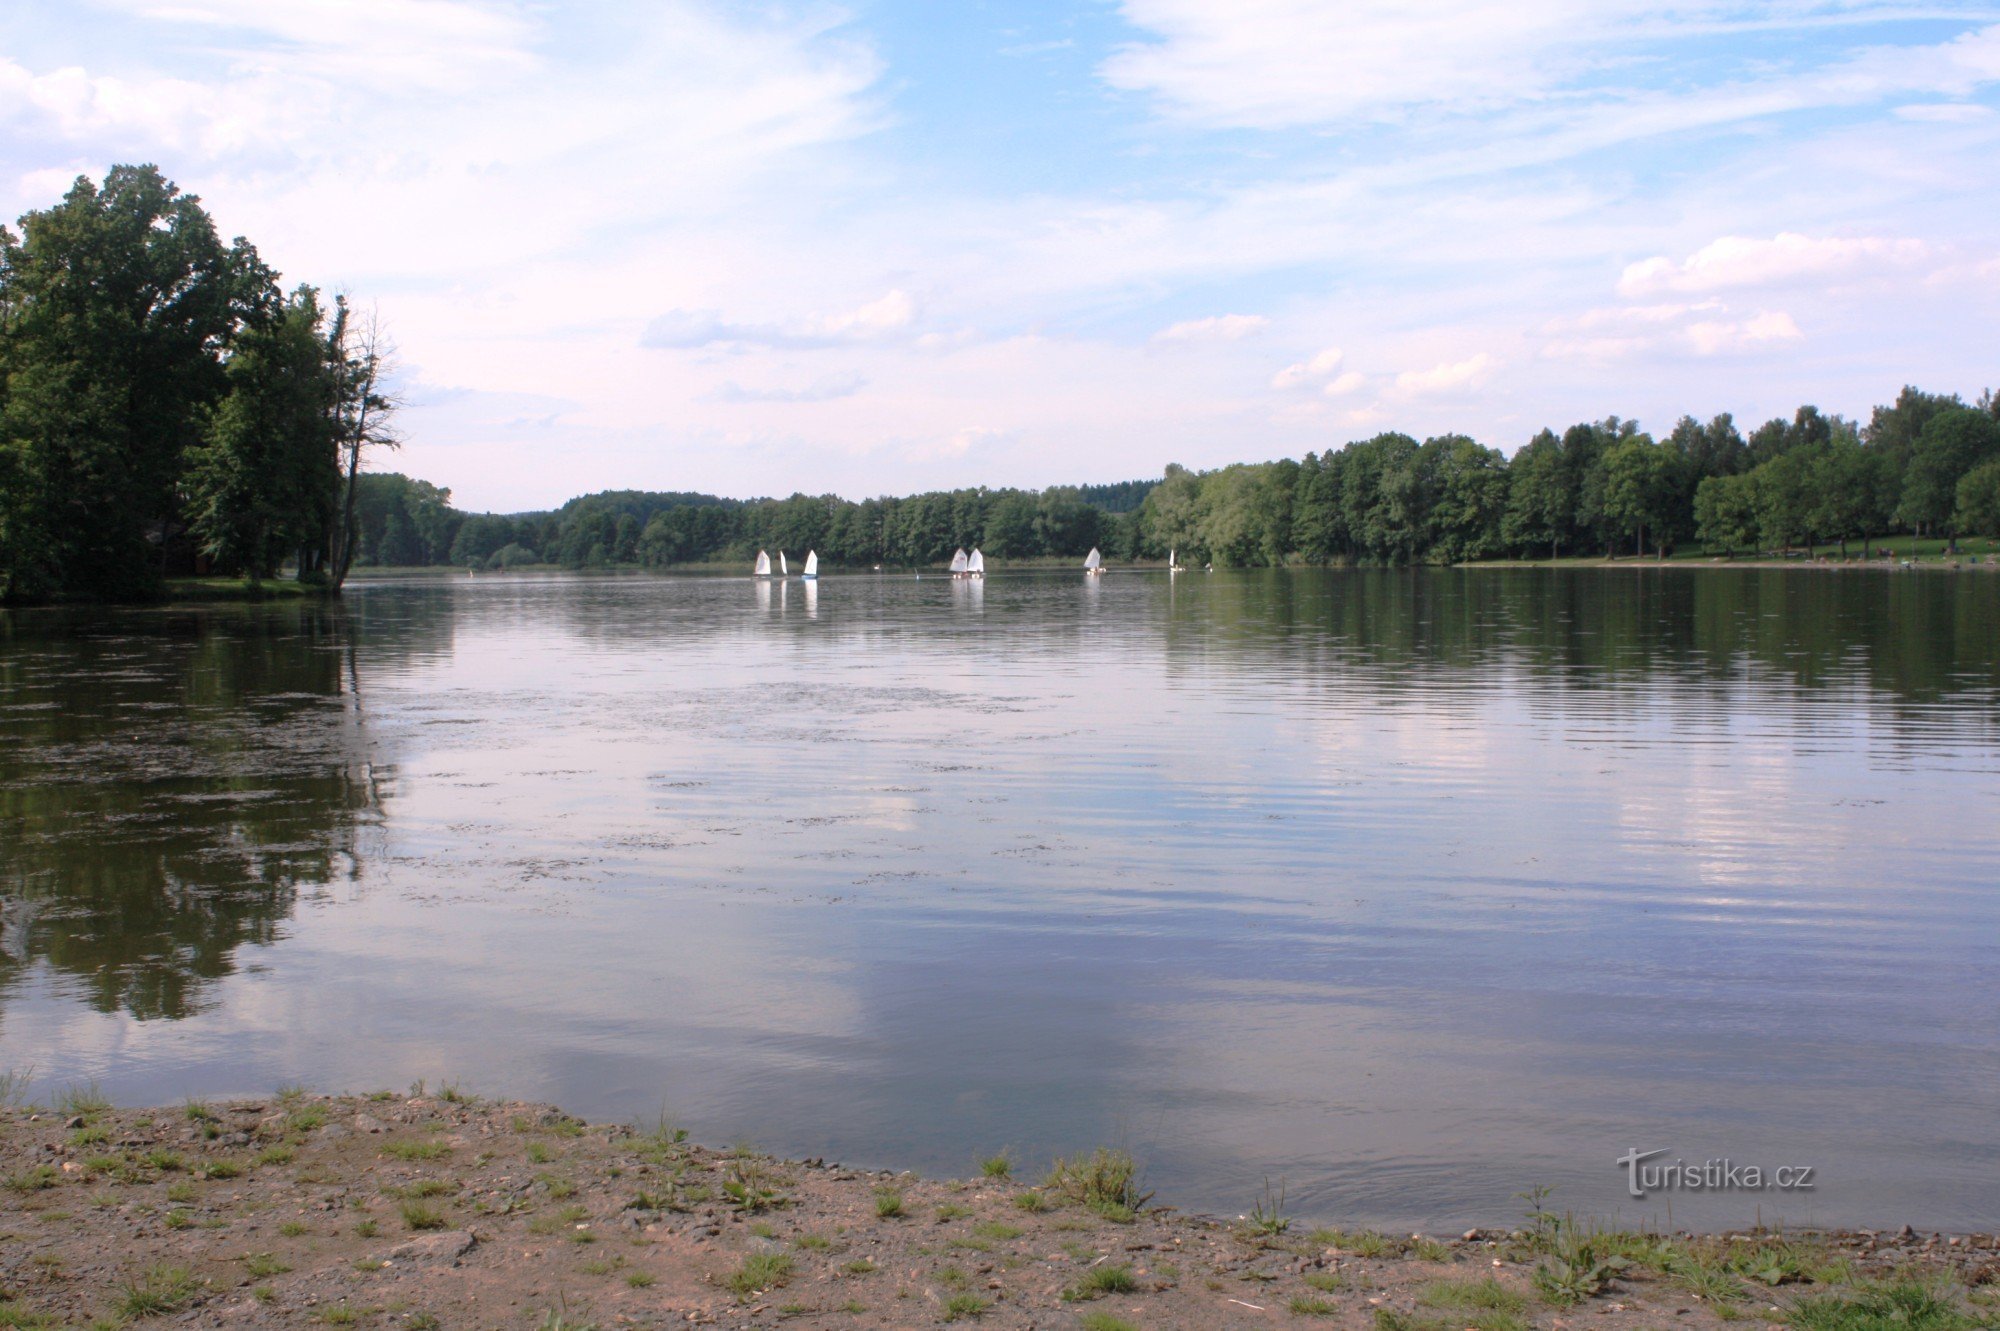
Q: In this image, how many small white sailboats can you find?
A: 7